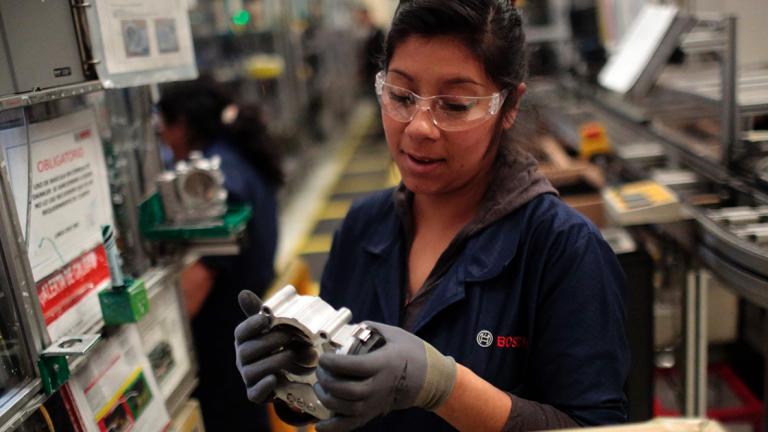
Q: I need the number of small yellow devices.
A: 2